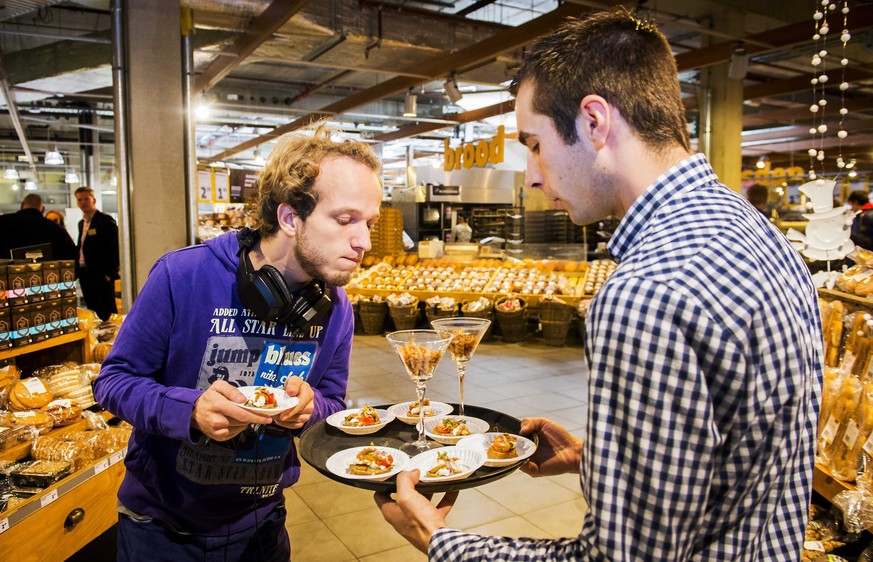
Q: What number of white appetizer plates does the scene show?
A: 7